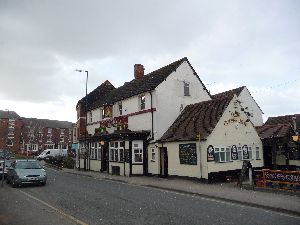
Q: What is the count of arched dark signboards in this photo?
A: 3